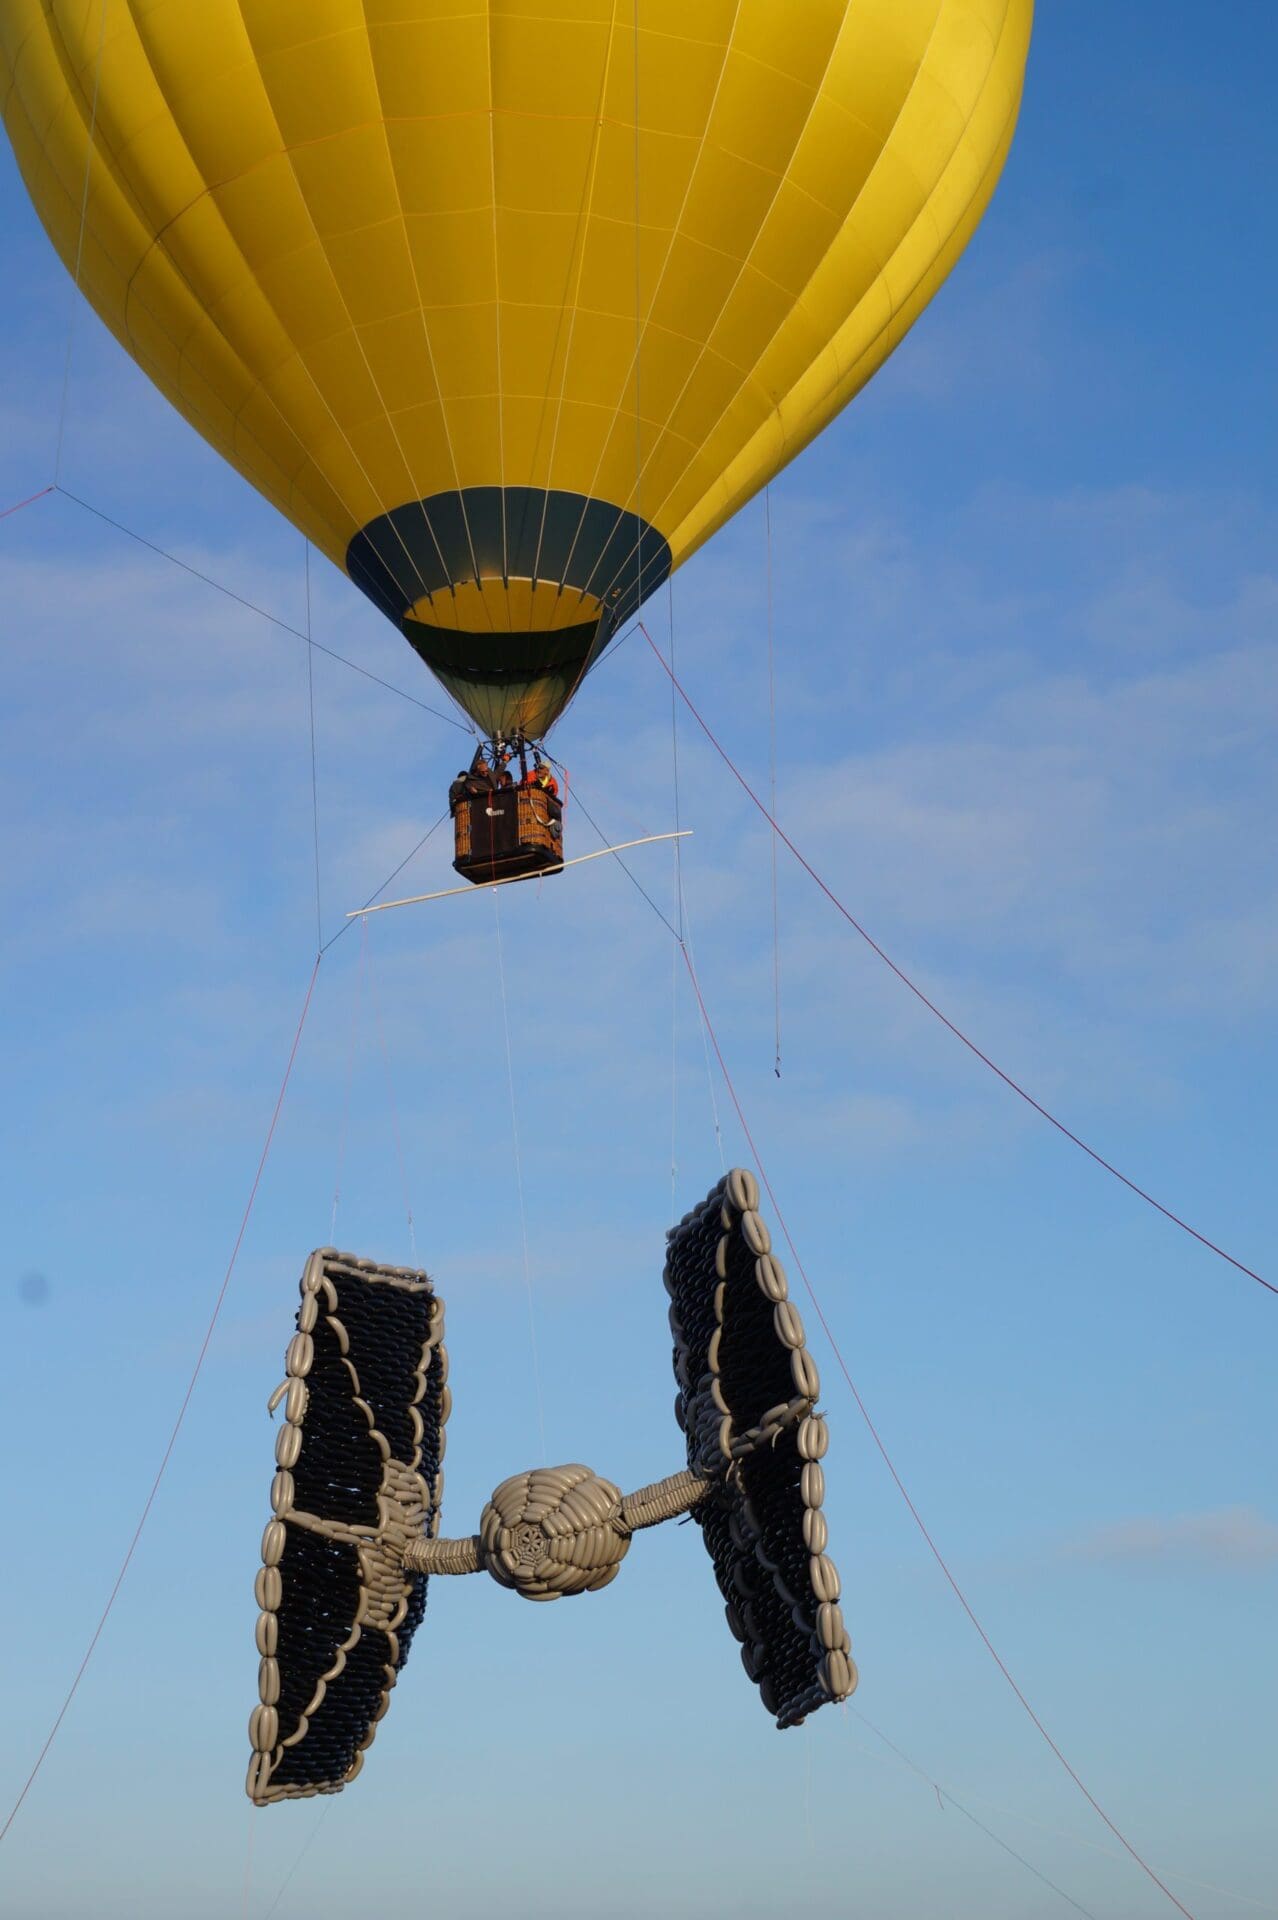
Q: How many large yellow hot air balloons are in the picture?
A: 1